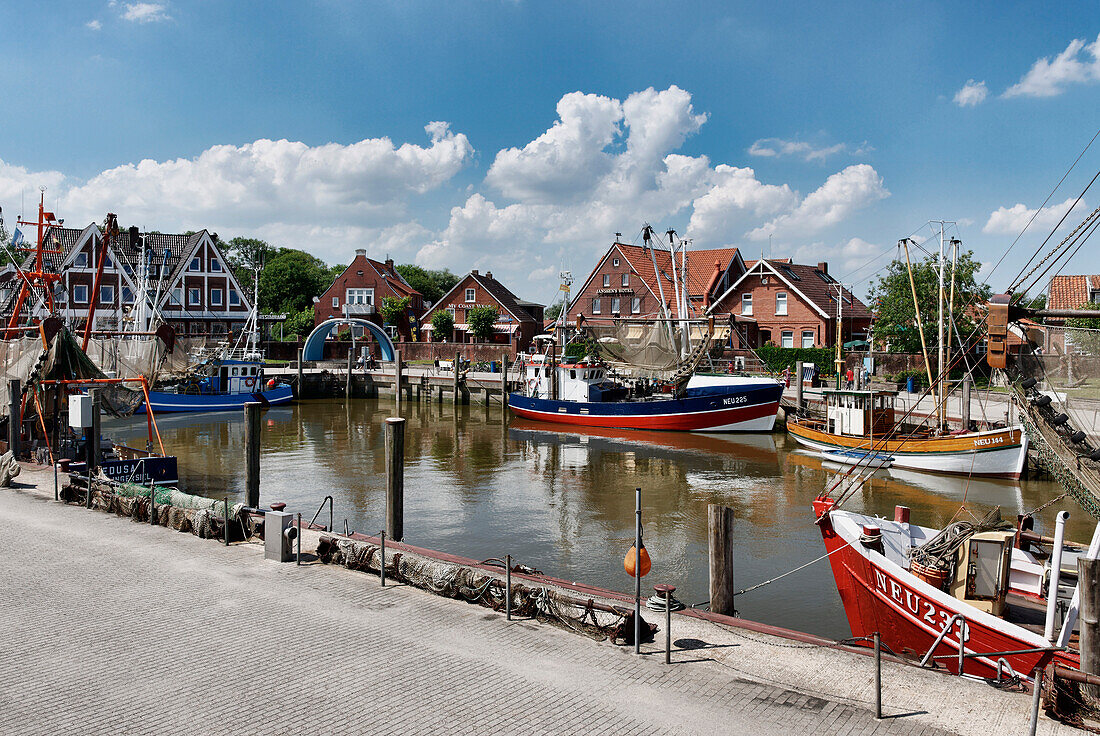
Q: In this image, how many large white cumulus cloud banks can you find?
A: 2